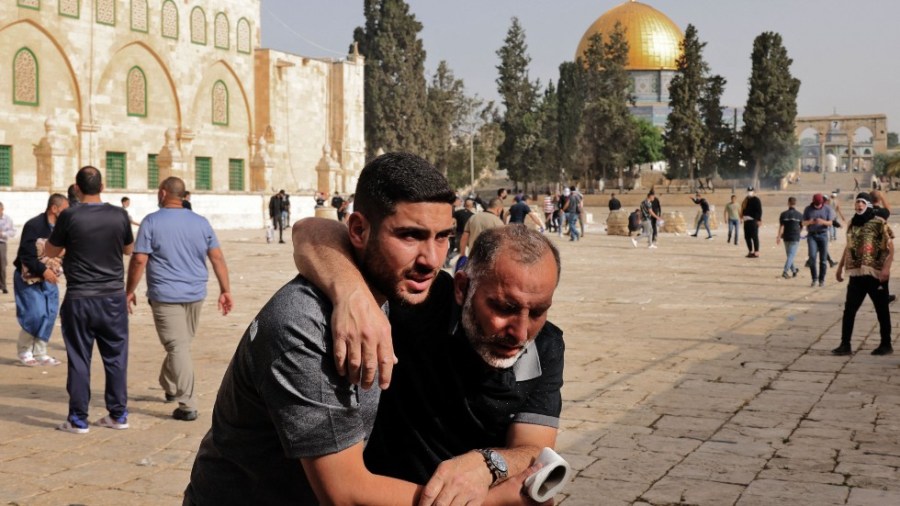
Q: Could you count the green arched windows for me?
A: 11